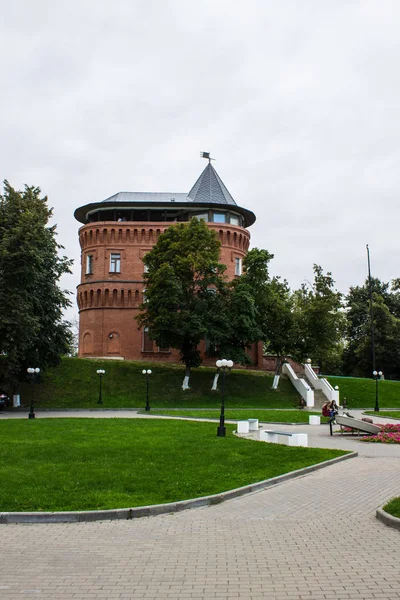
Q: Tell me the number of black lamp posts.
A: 5